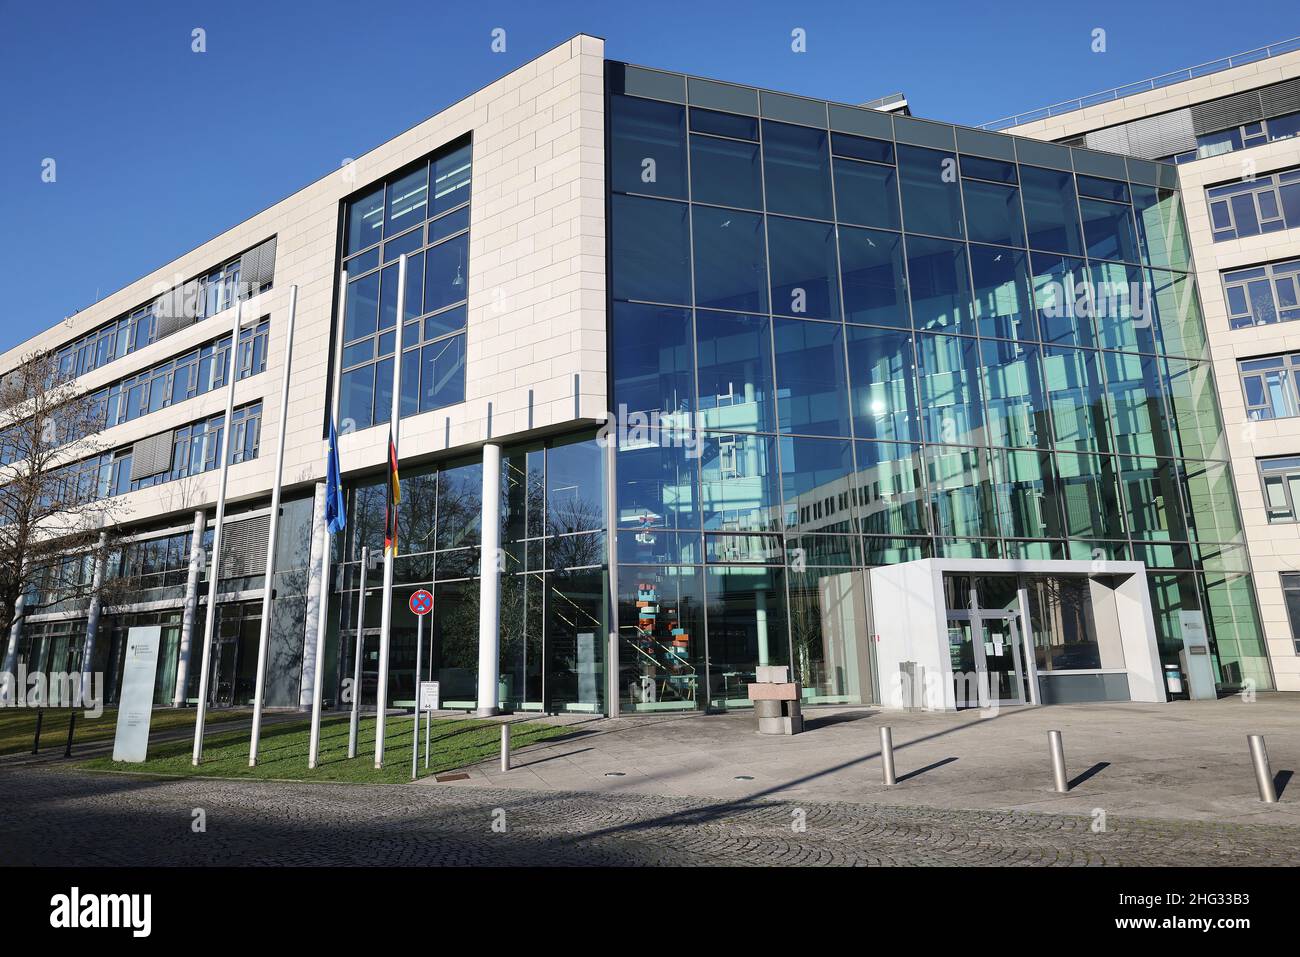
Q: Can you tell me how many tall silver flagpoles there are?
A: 4